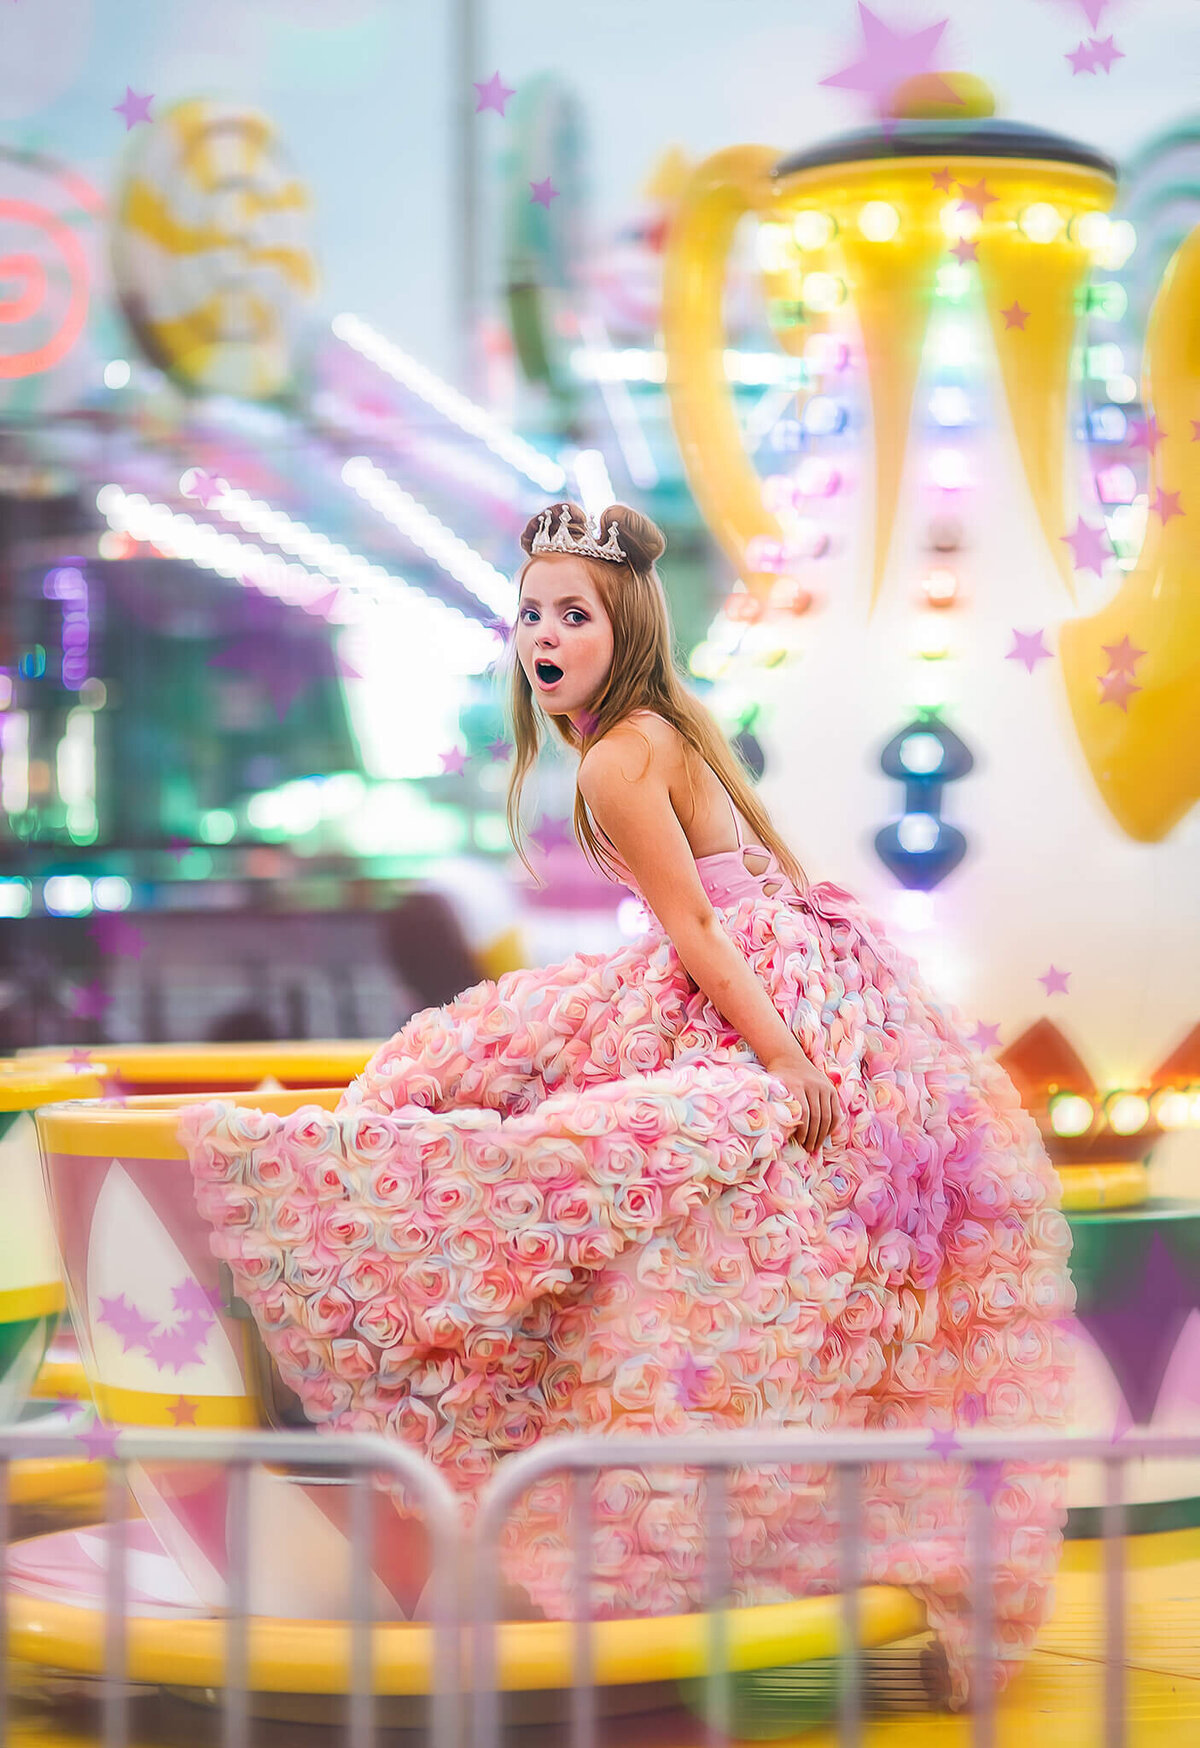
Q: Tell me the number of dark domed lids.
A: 1